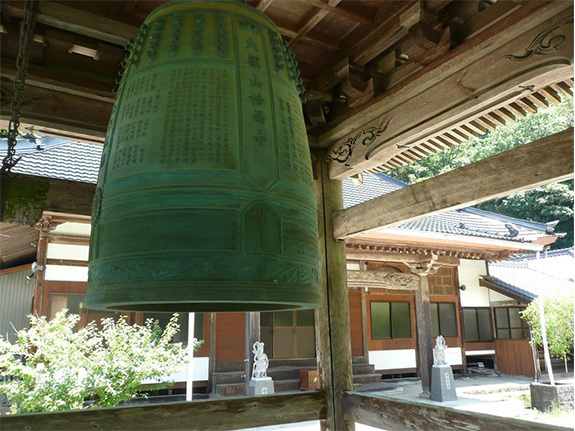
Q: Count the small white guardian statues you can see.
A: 2